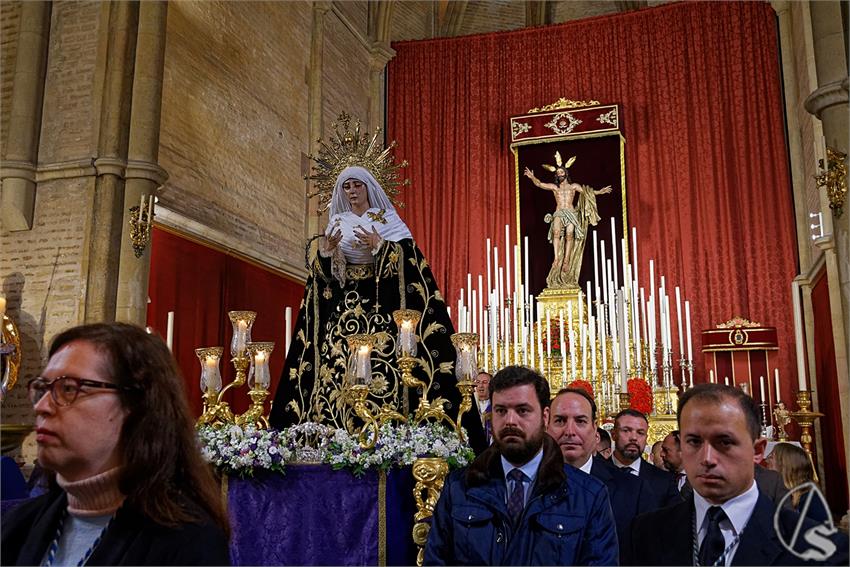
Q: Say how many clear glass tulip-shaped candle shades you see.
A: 6